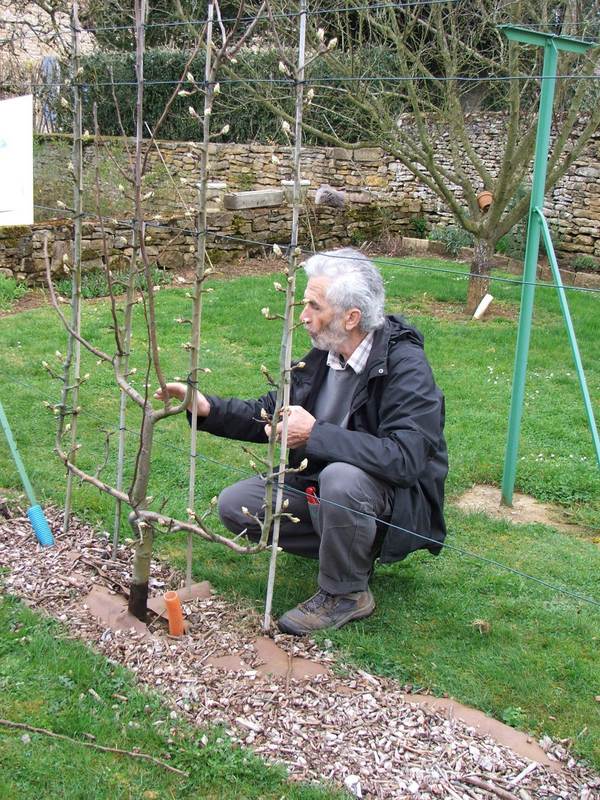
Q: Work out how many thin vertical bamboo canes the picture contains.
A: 4